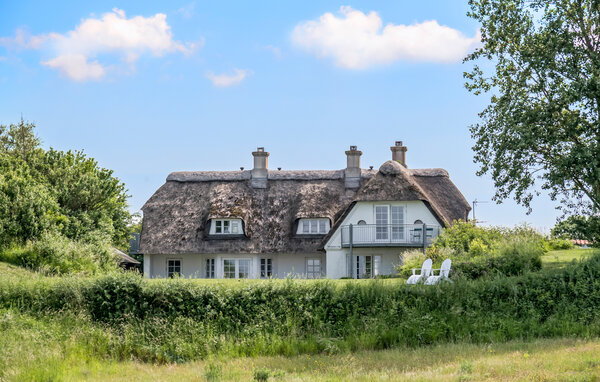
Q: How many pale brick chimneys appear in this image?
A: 3